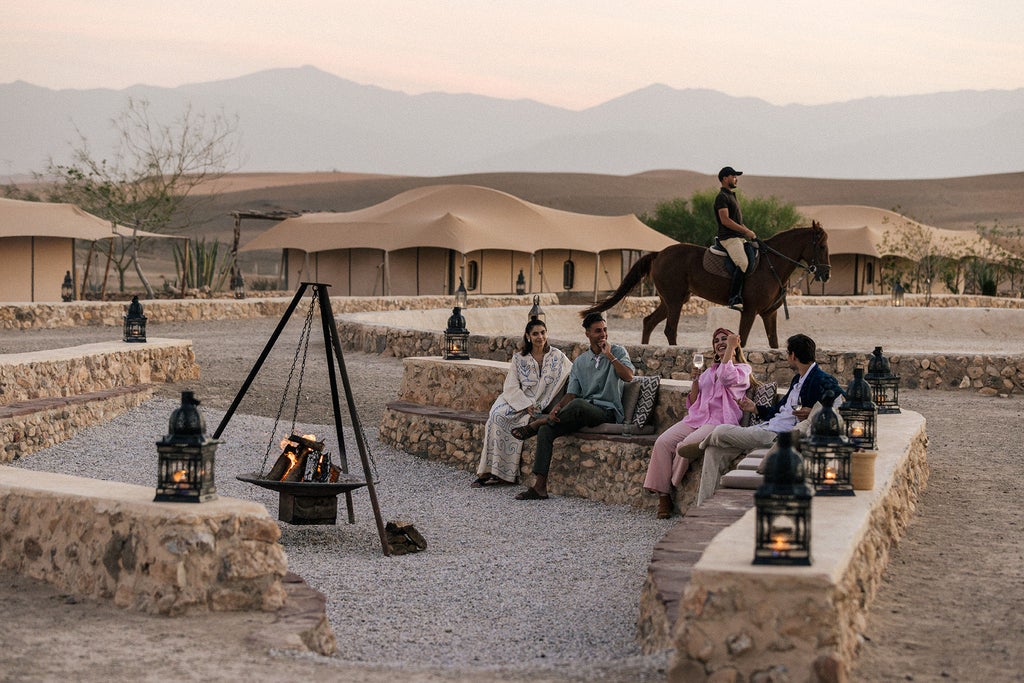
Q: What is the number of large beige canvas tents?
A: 3